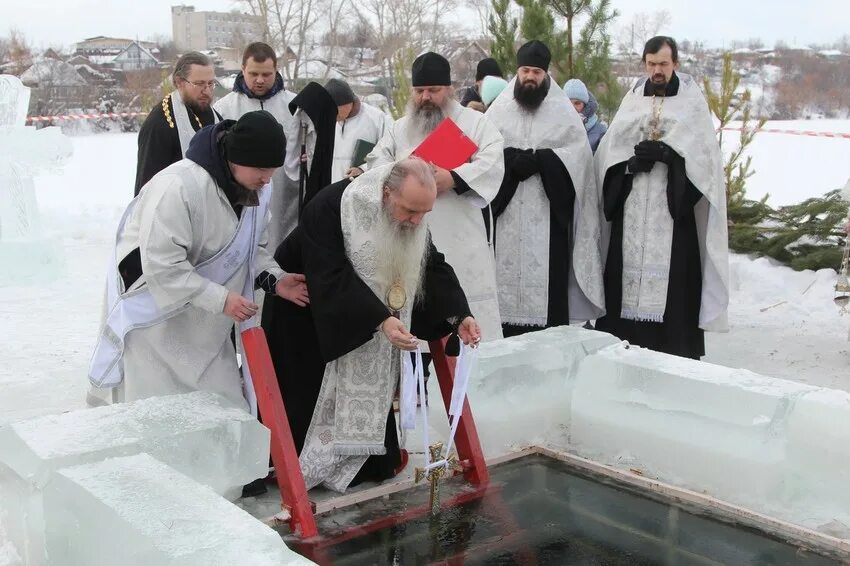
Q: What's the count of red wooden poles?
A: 2